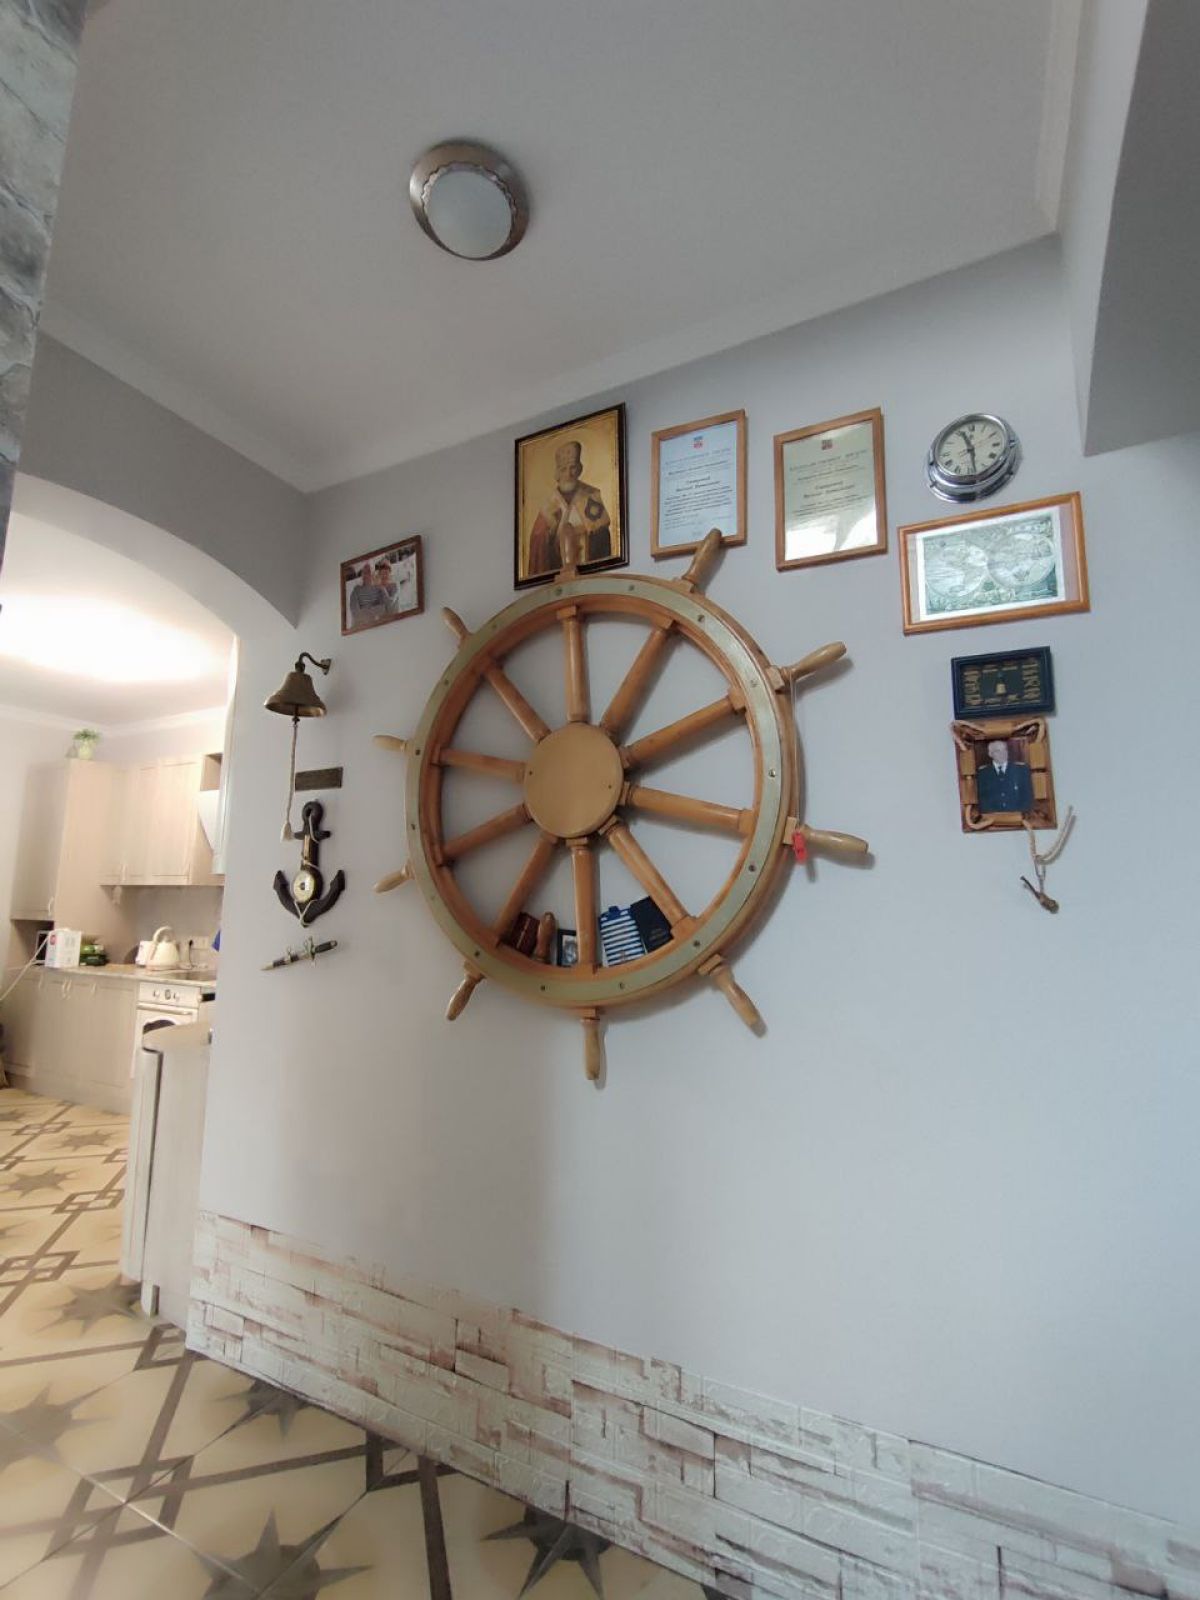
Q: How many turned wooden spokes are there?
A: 10